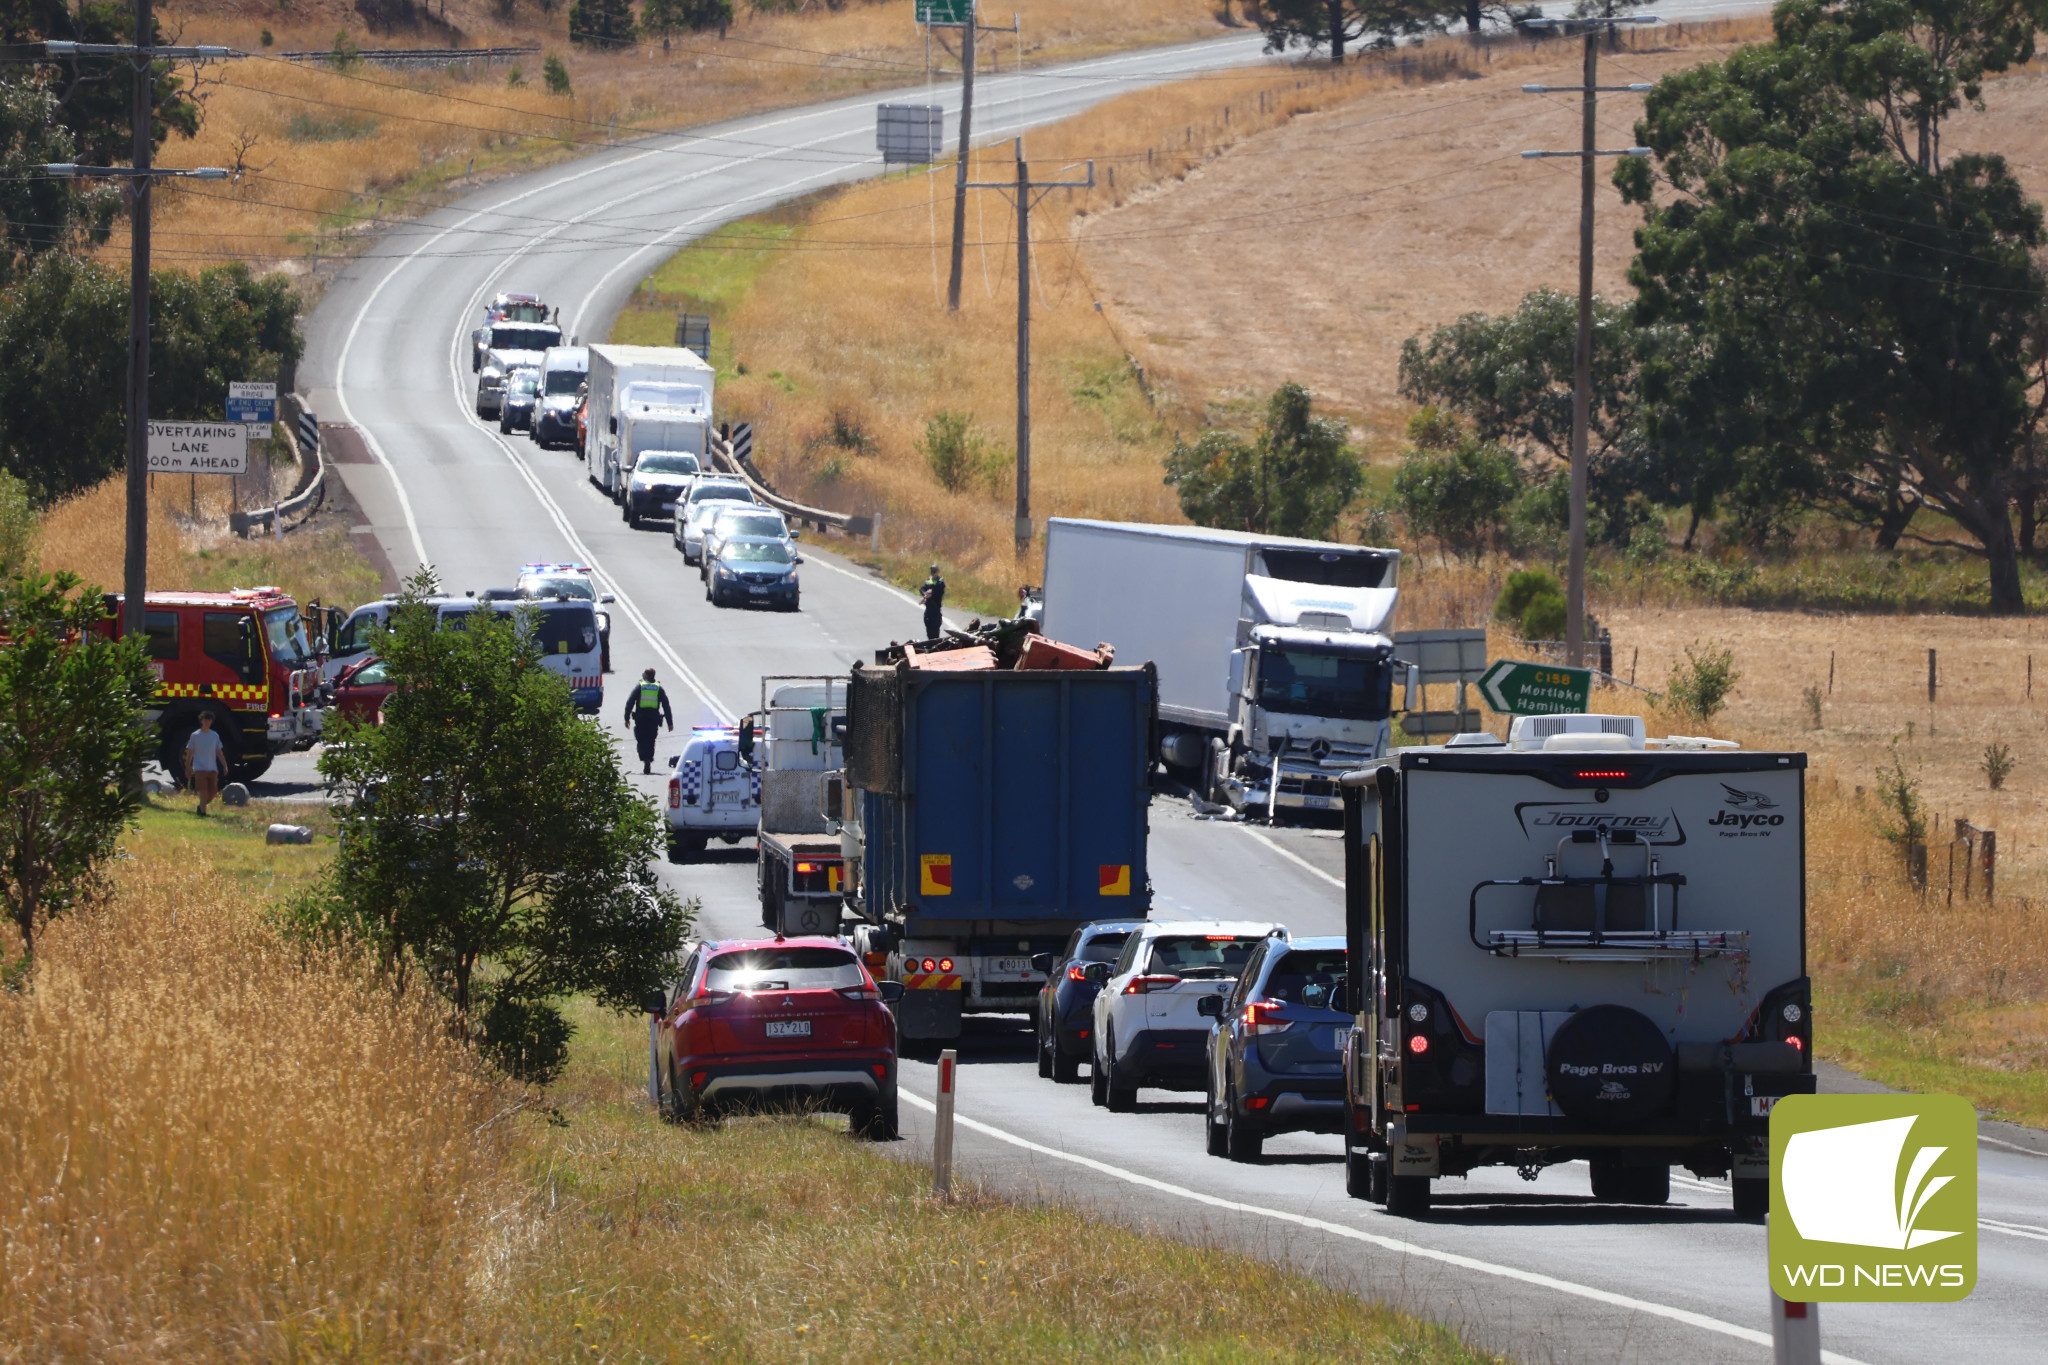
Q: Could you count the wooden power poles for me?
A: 4